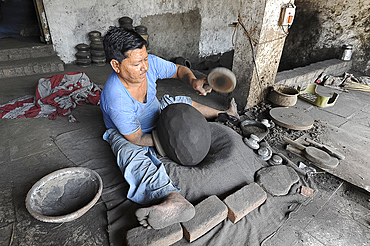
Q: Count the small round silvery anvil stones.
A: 3